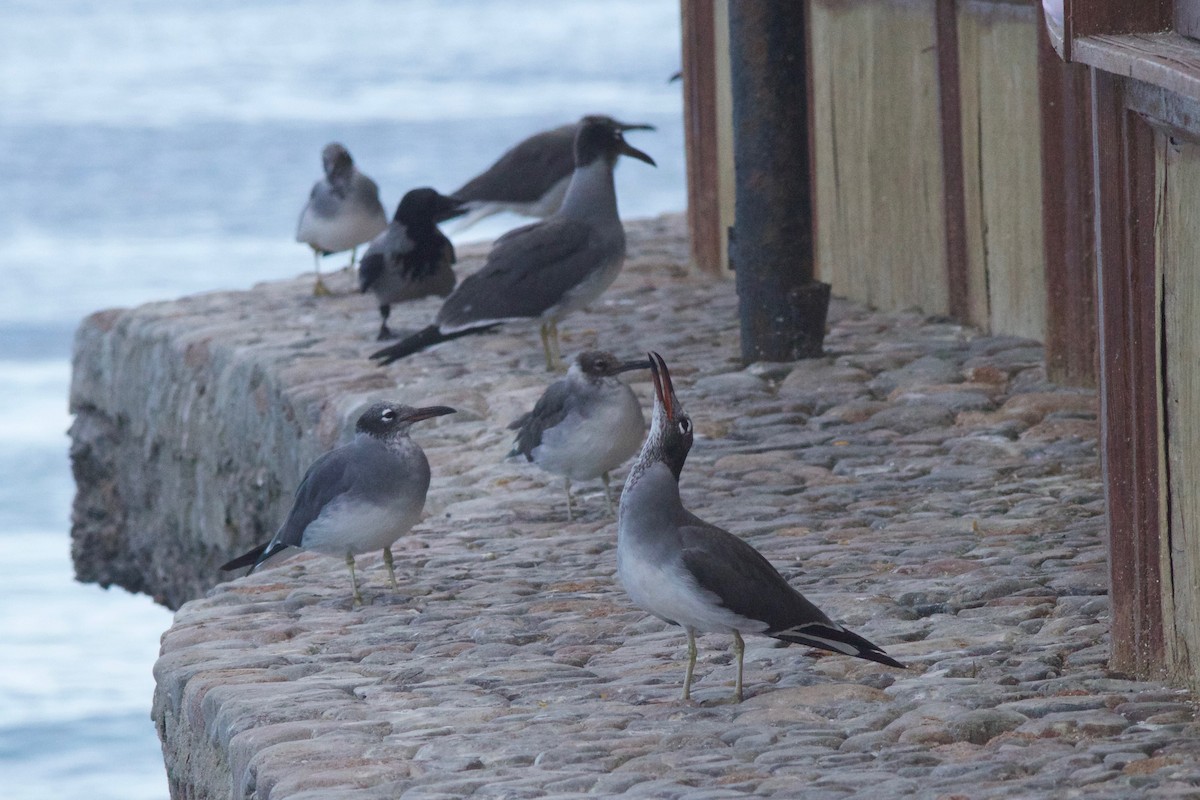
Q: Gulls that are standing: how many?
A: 6